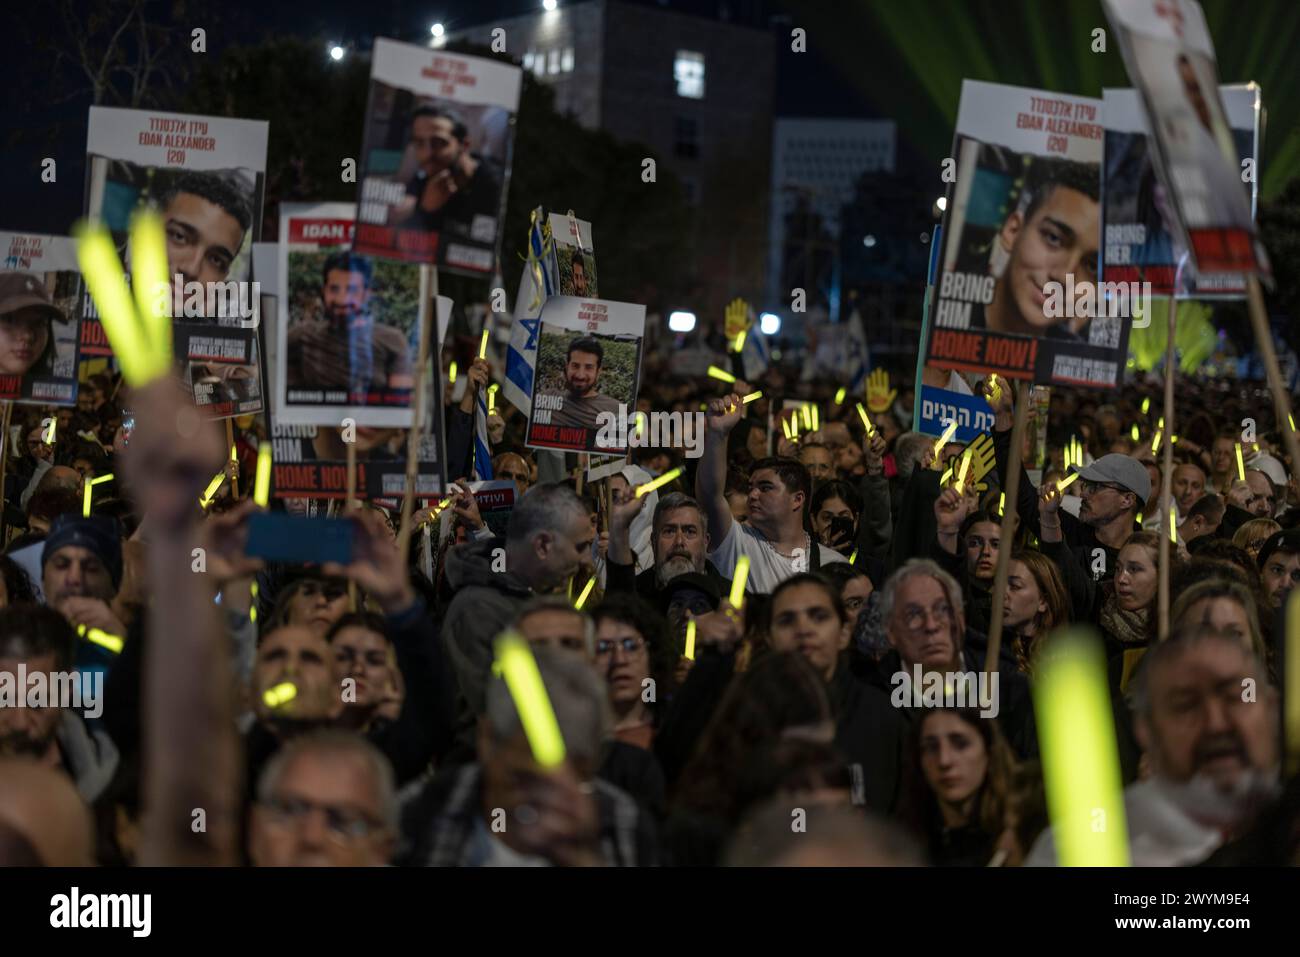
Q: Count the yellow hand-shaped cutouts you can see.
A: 3